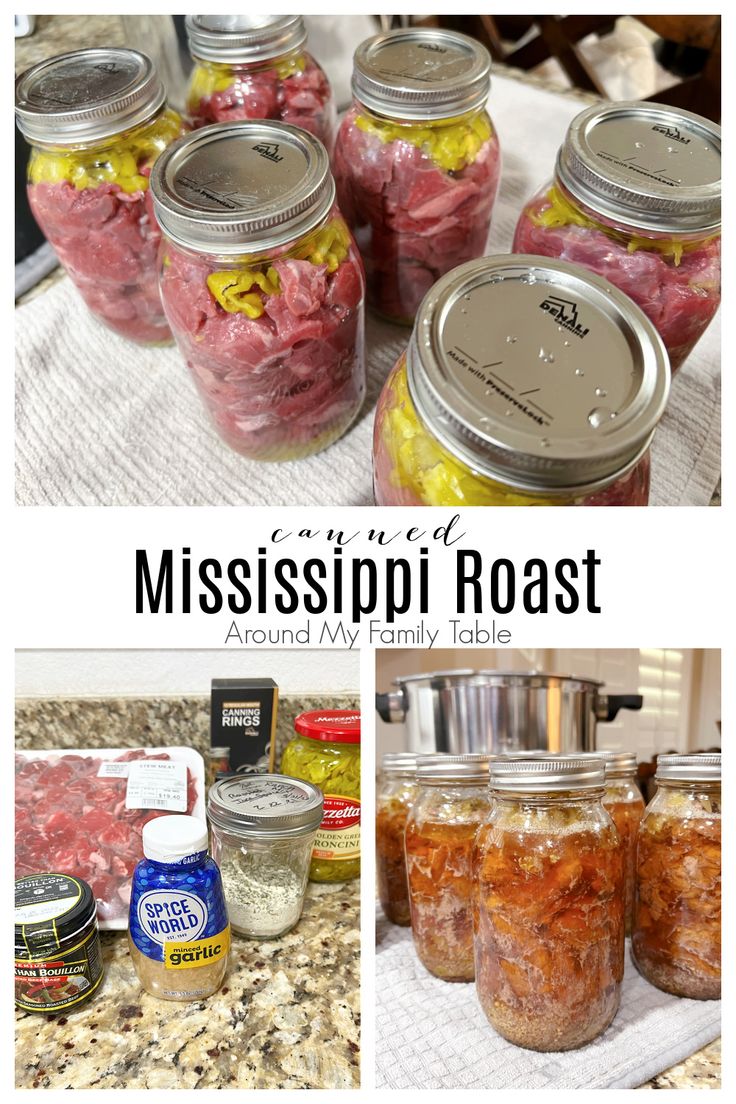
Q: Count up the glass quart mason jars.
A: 11